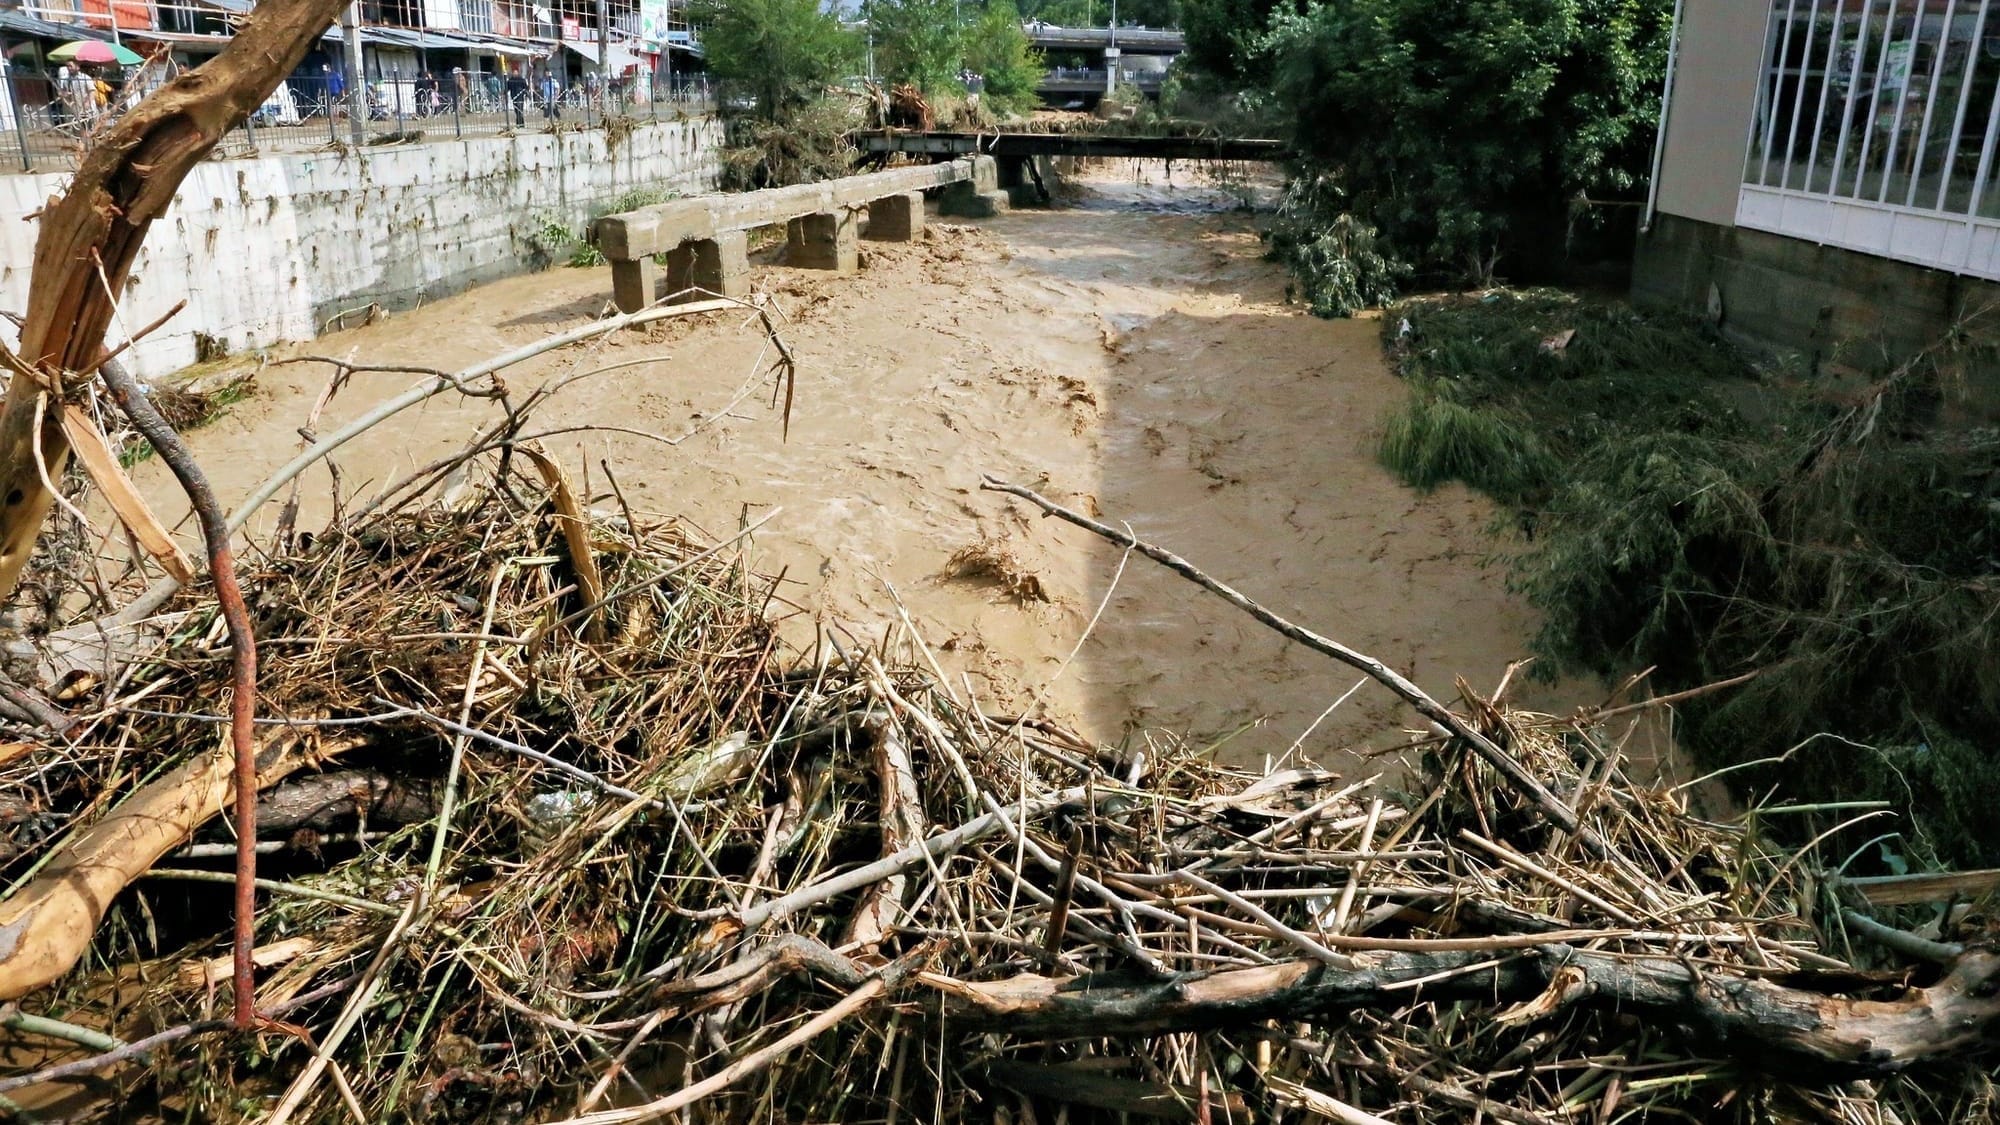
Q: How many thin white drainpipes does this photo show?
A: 1